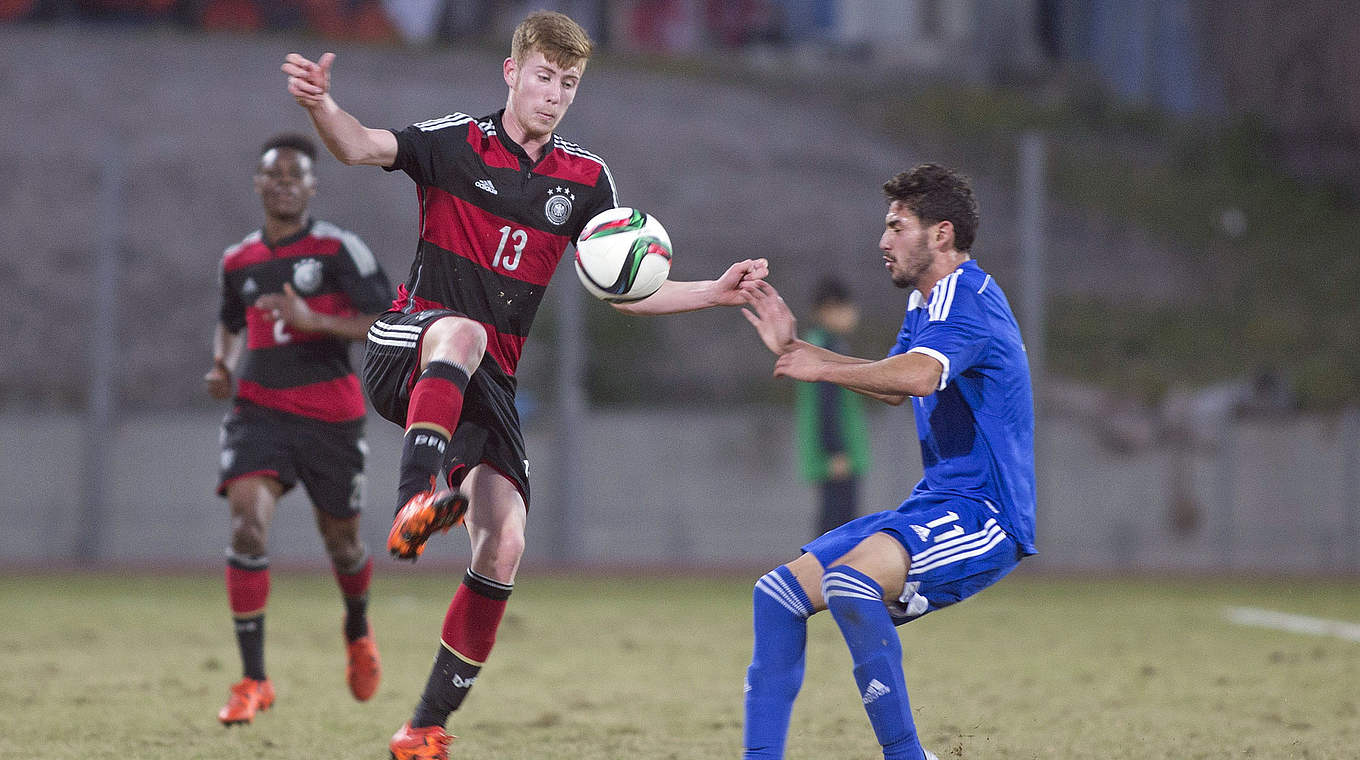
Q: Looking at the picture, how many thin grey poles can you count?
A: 3